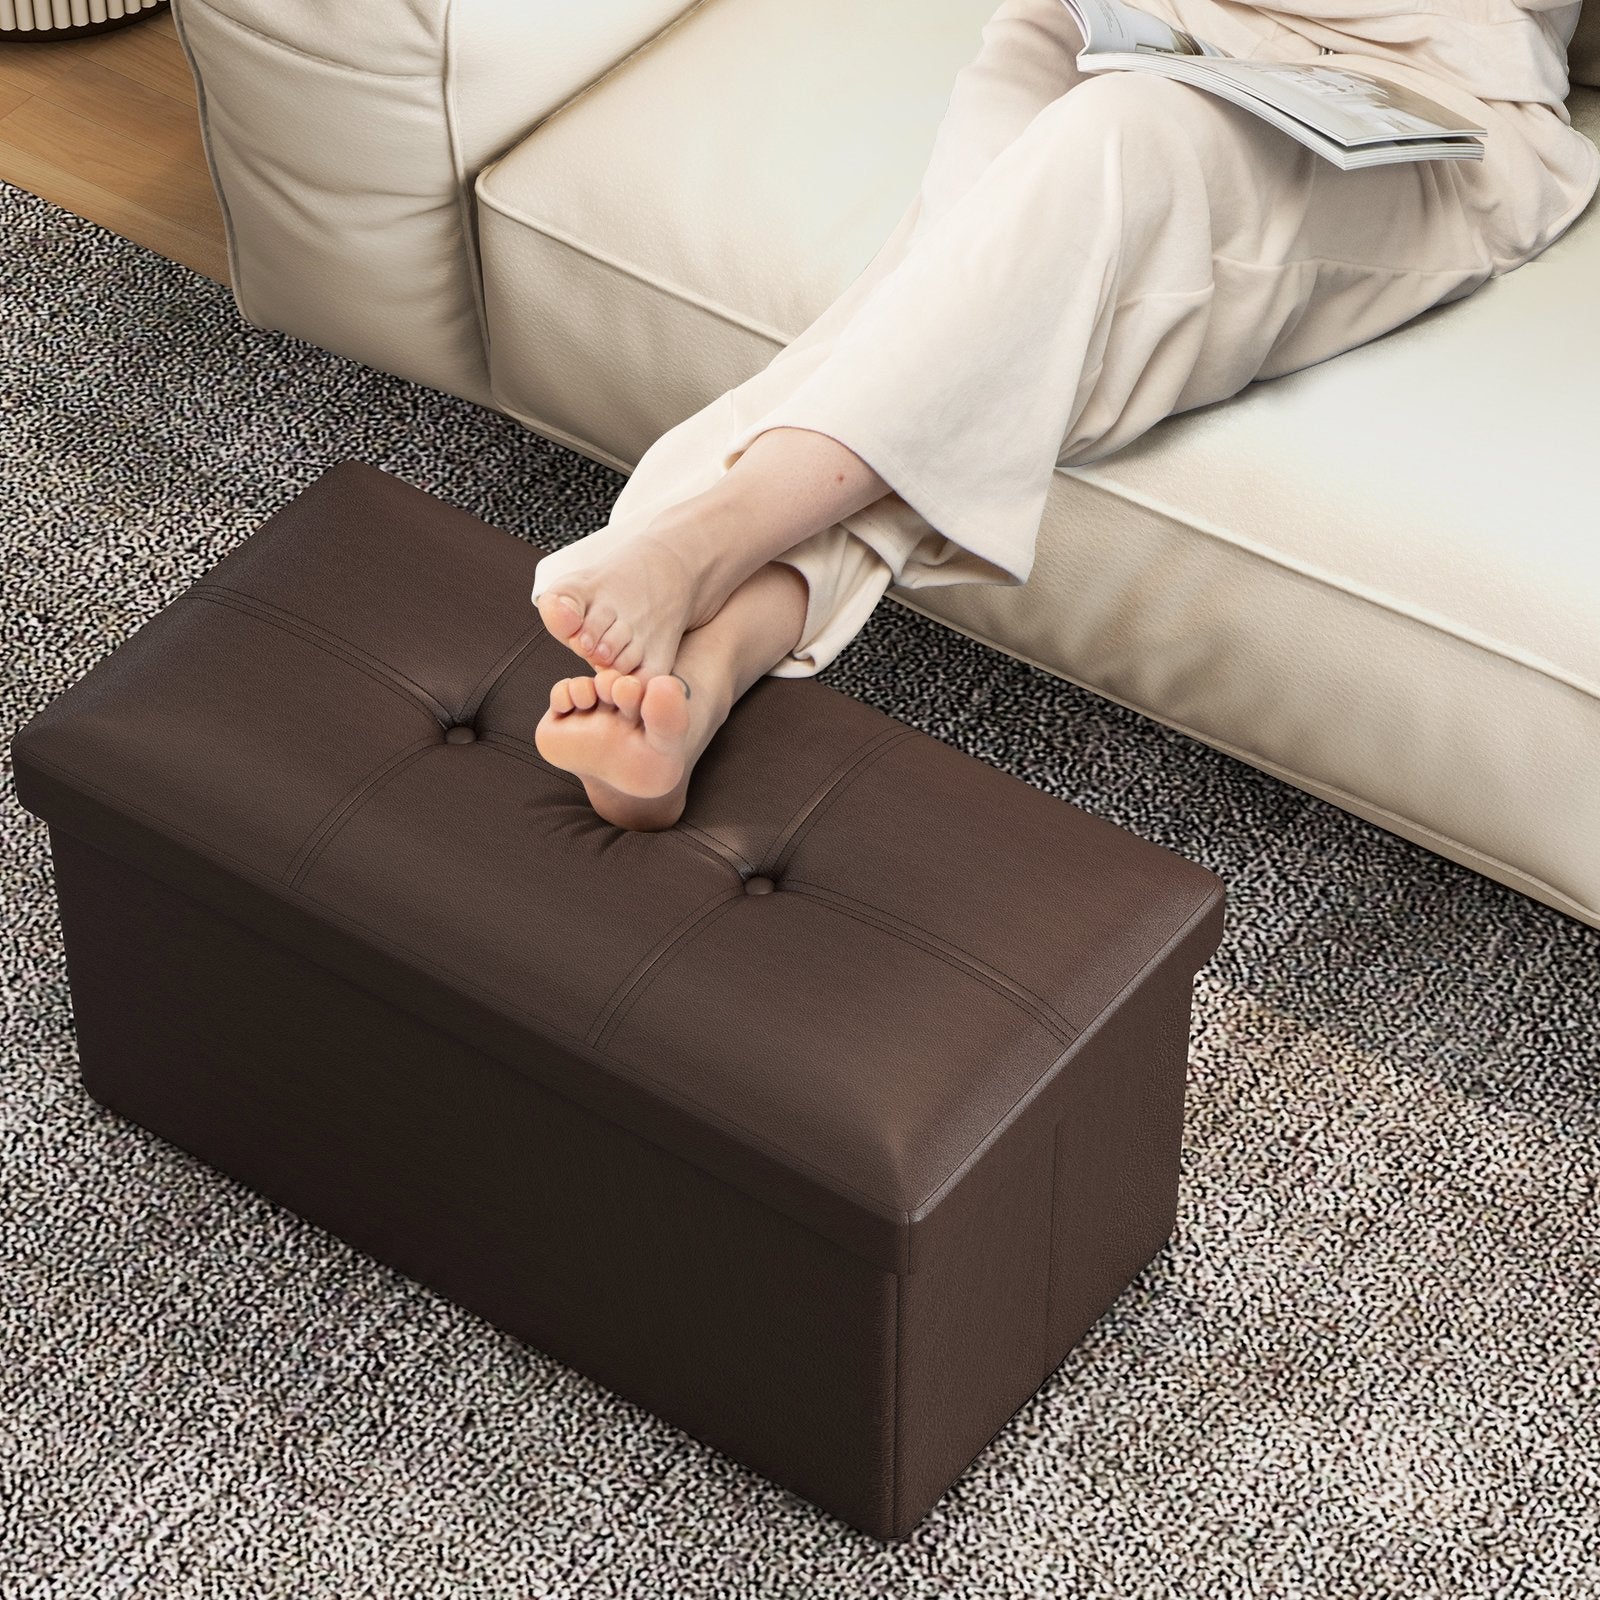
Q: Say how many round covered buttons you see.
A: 2